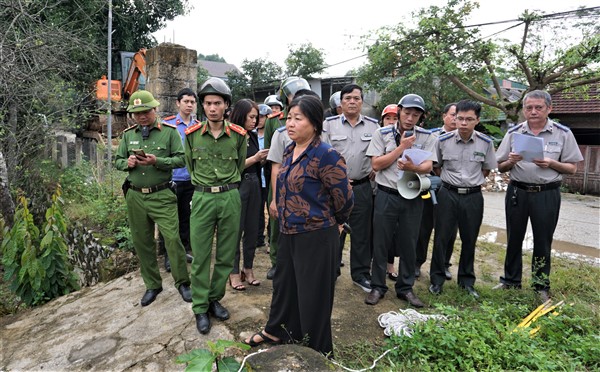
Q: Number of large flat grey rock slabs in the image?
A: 1